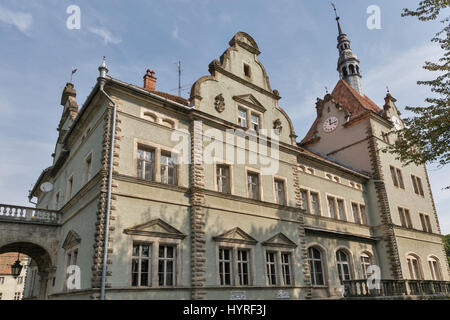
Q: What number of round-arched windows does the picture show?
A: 5